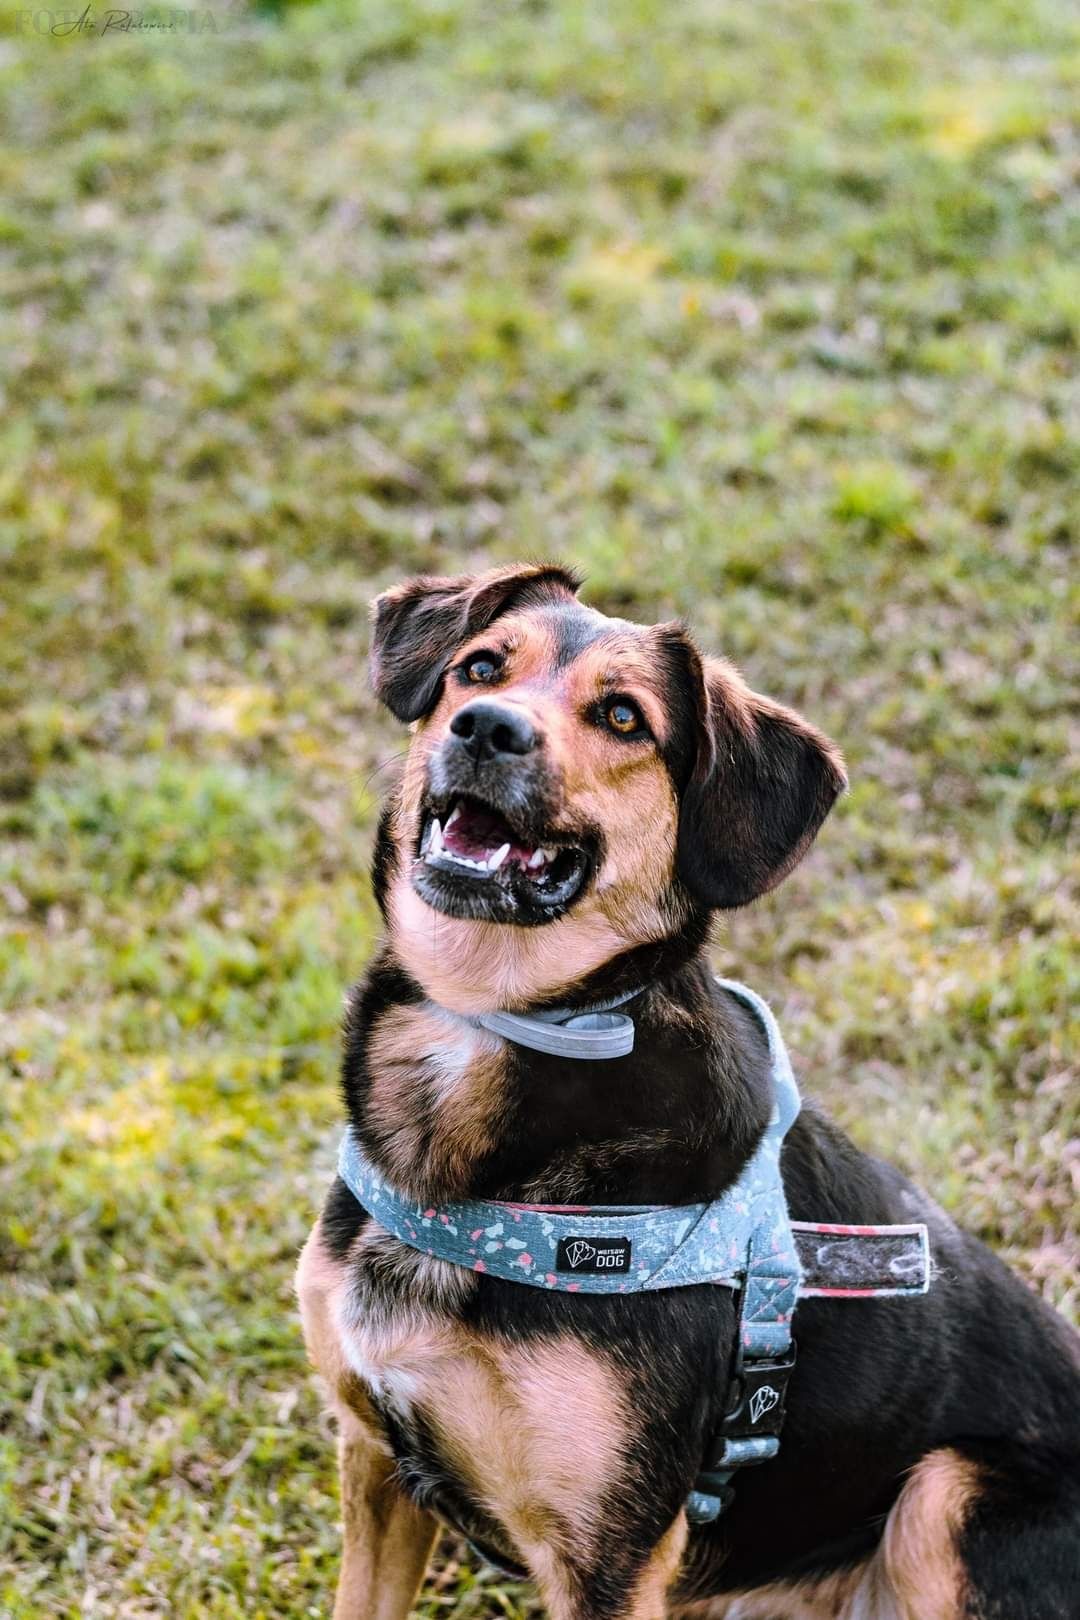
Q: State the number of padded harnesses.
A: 1